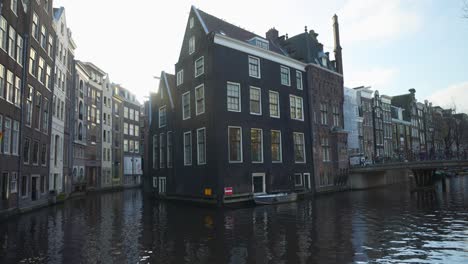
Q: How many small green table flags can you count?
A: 0